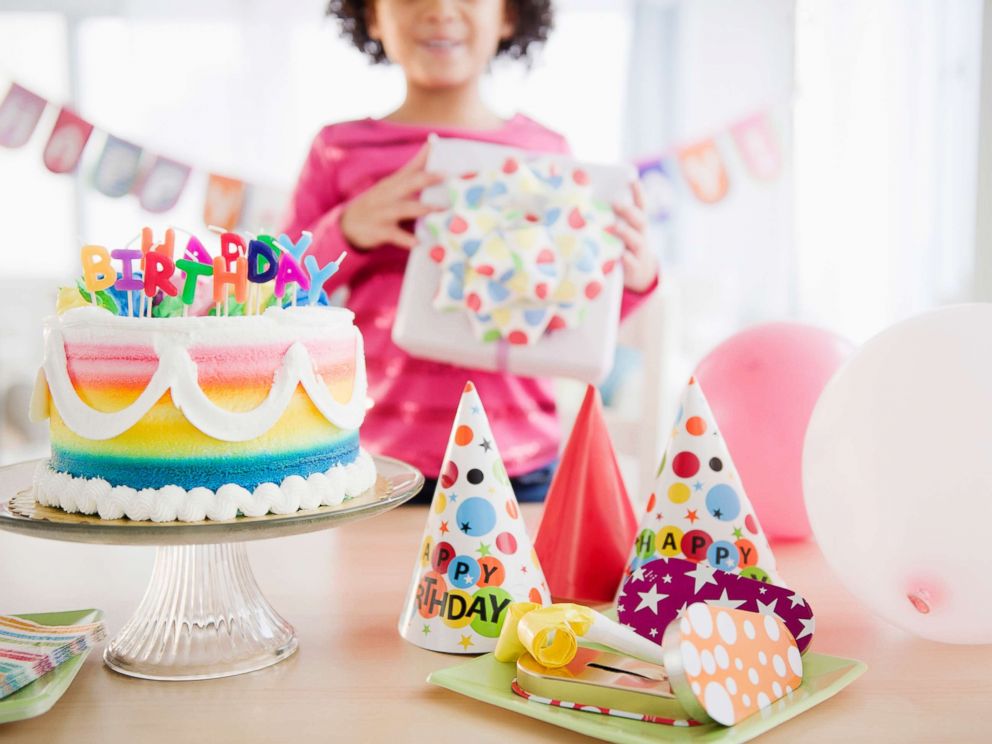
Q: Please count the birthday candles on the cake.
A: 13